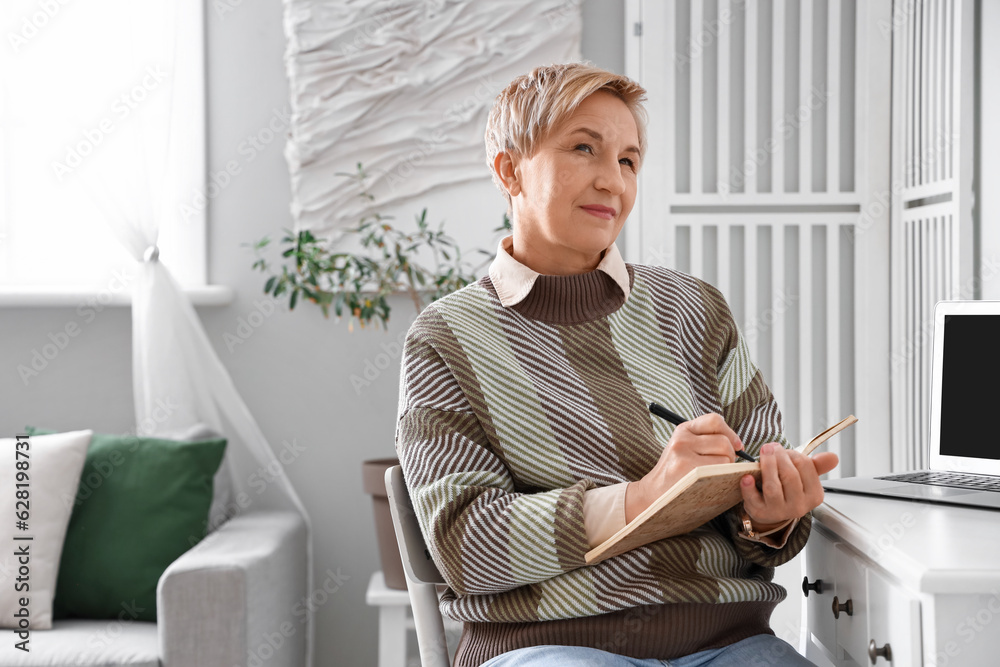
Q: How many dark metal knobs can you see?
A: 3